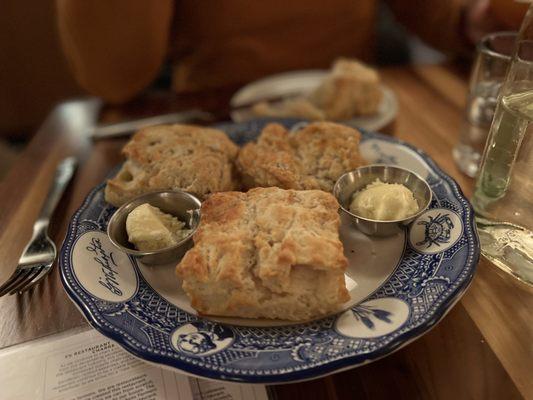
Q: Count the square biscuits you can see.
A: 3